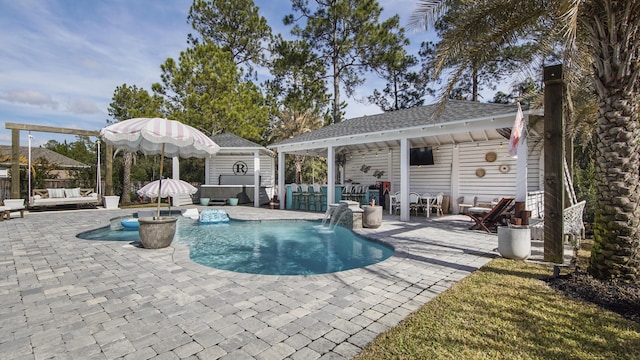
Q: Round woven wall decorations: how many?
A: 3